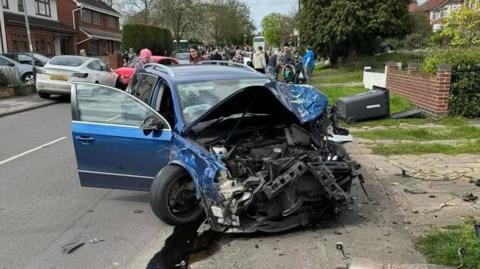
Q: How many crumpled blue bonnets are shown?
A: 1